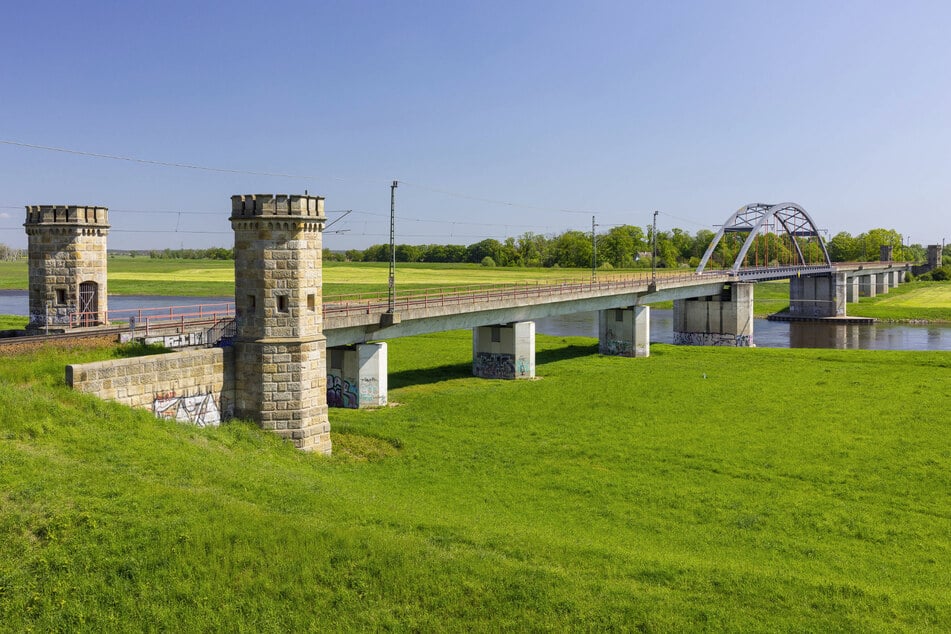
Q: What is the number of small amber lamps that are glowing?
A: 0